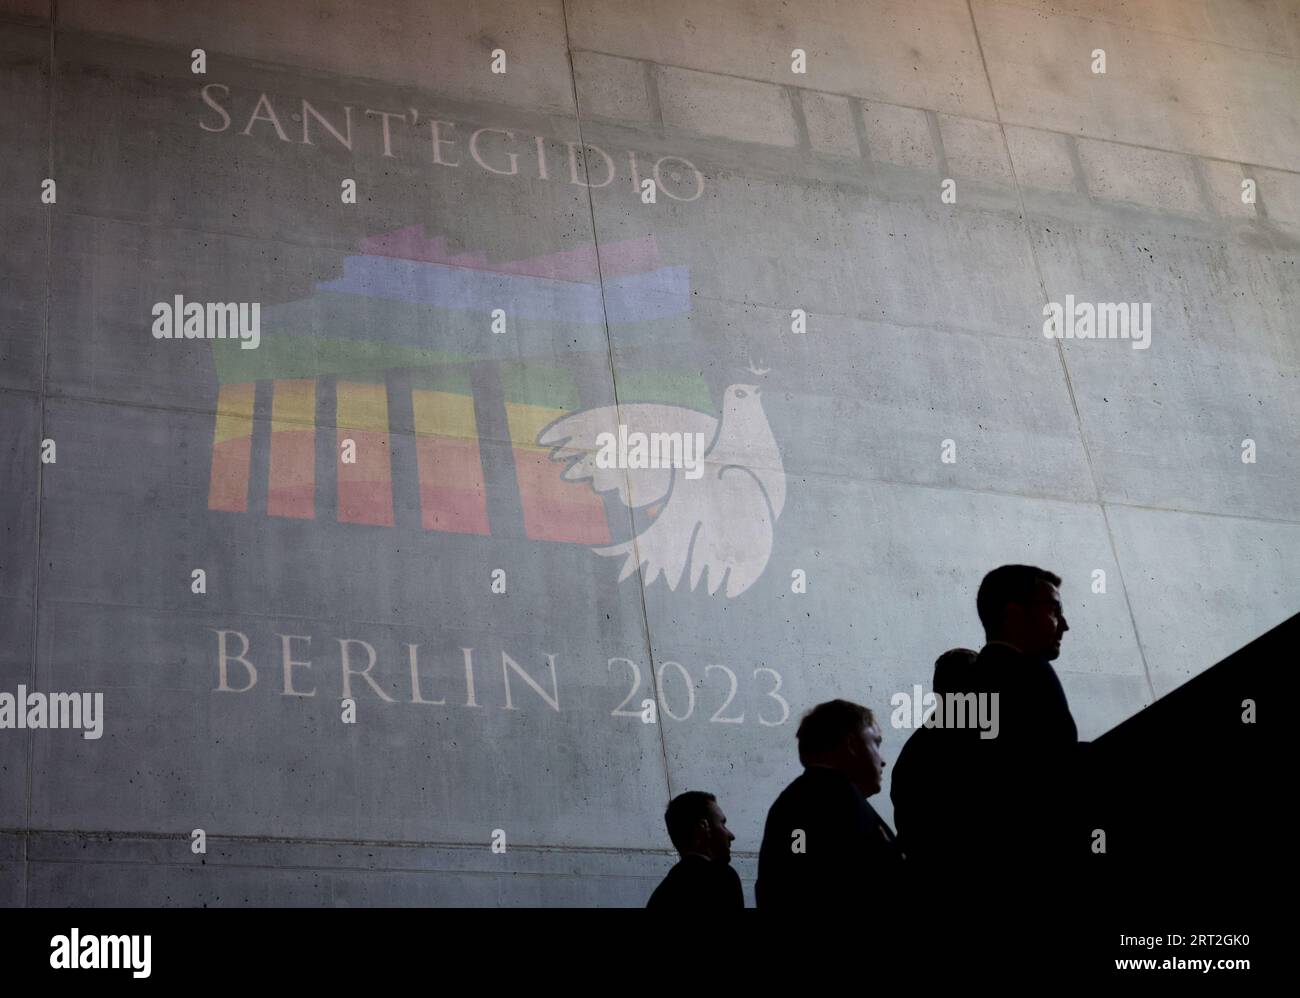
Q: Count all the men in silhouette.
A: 4